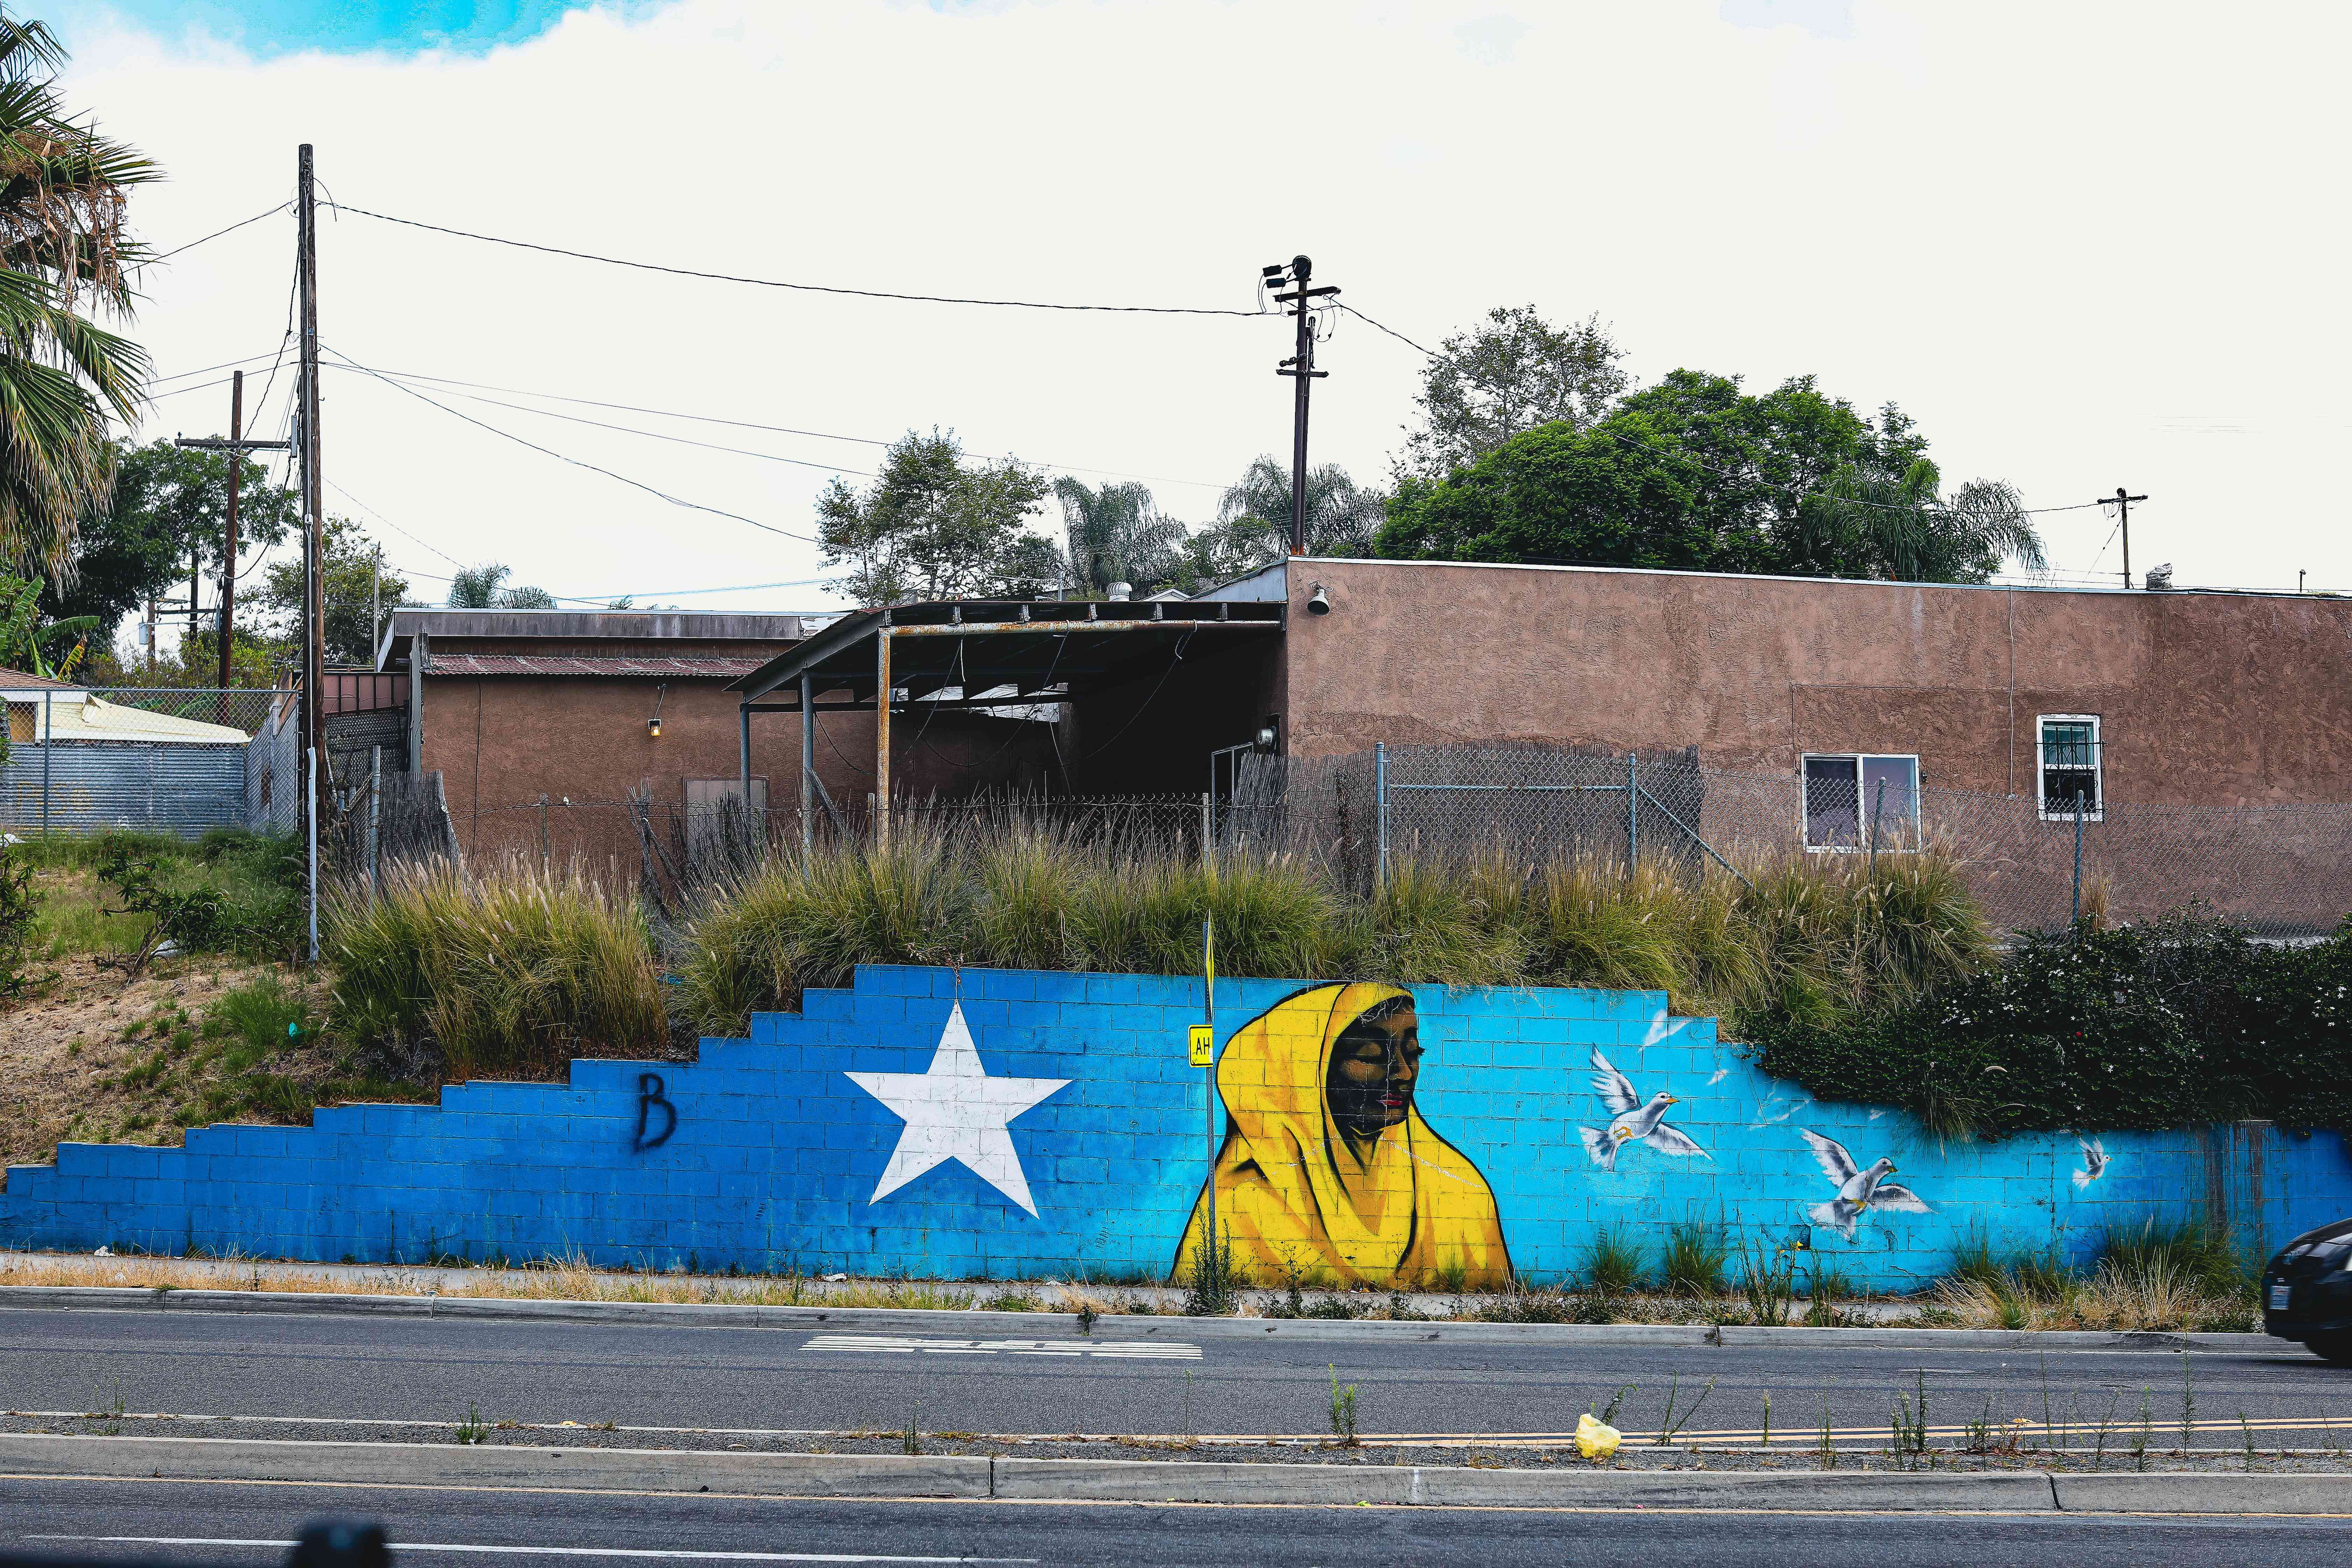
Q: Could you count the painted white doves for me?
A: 3